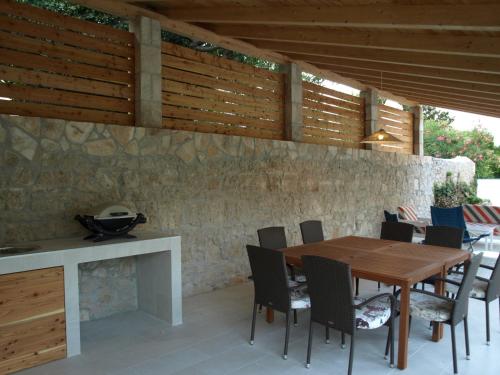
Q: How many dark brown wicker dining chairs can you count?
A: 8